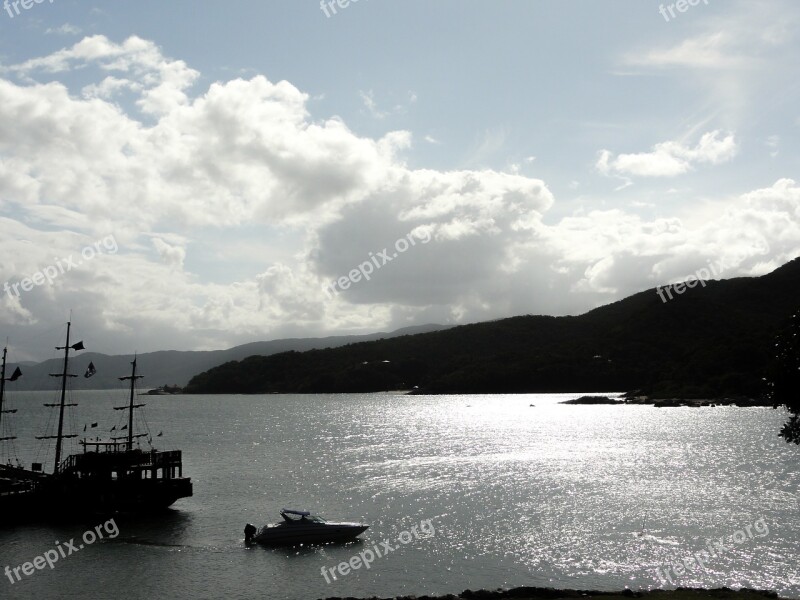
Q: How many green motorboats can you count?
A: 0